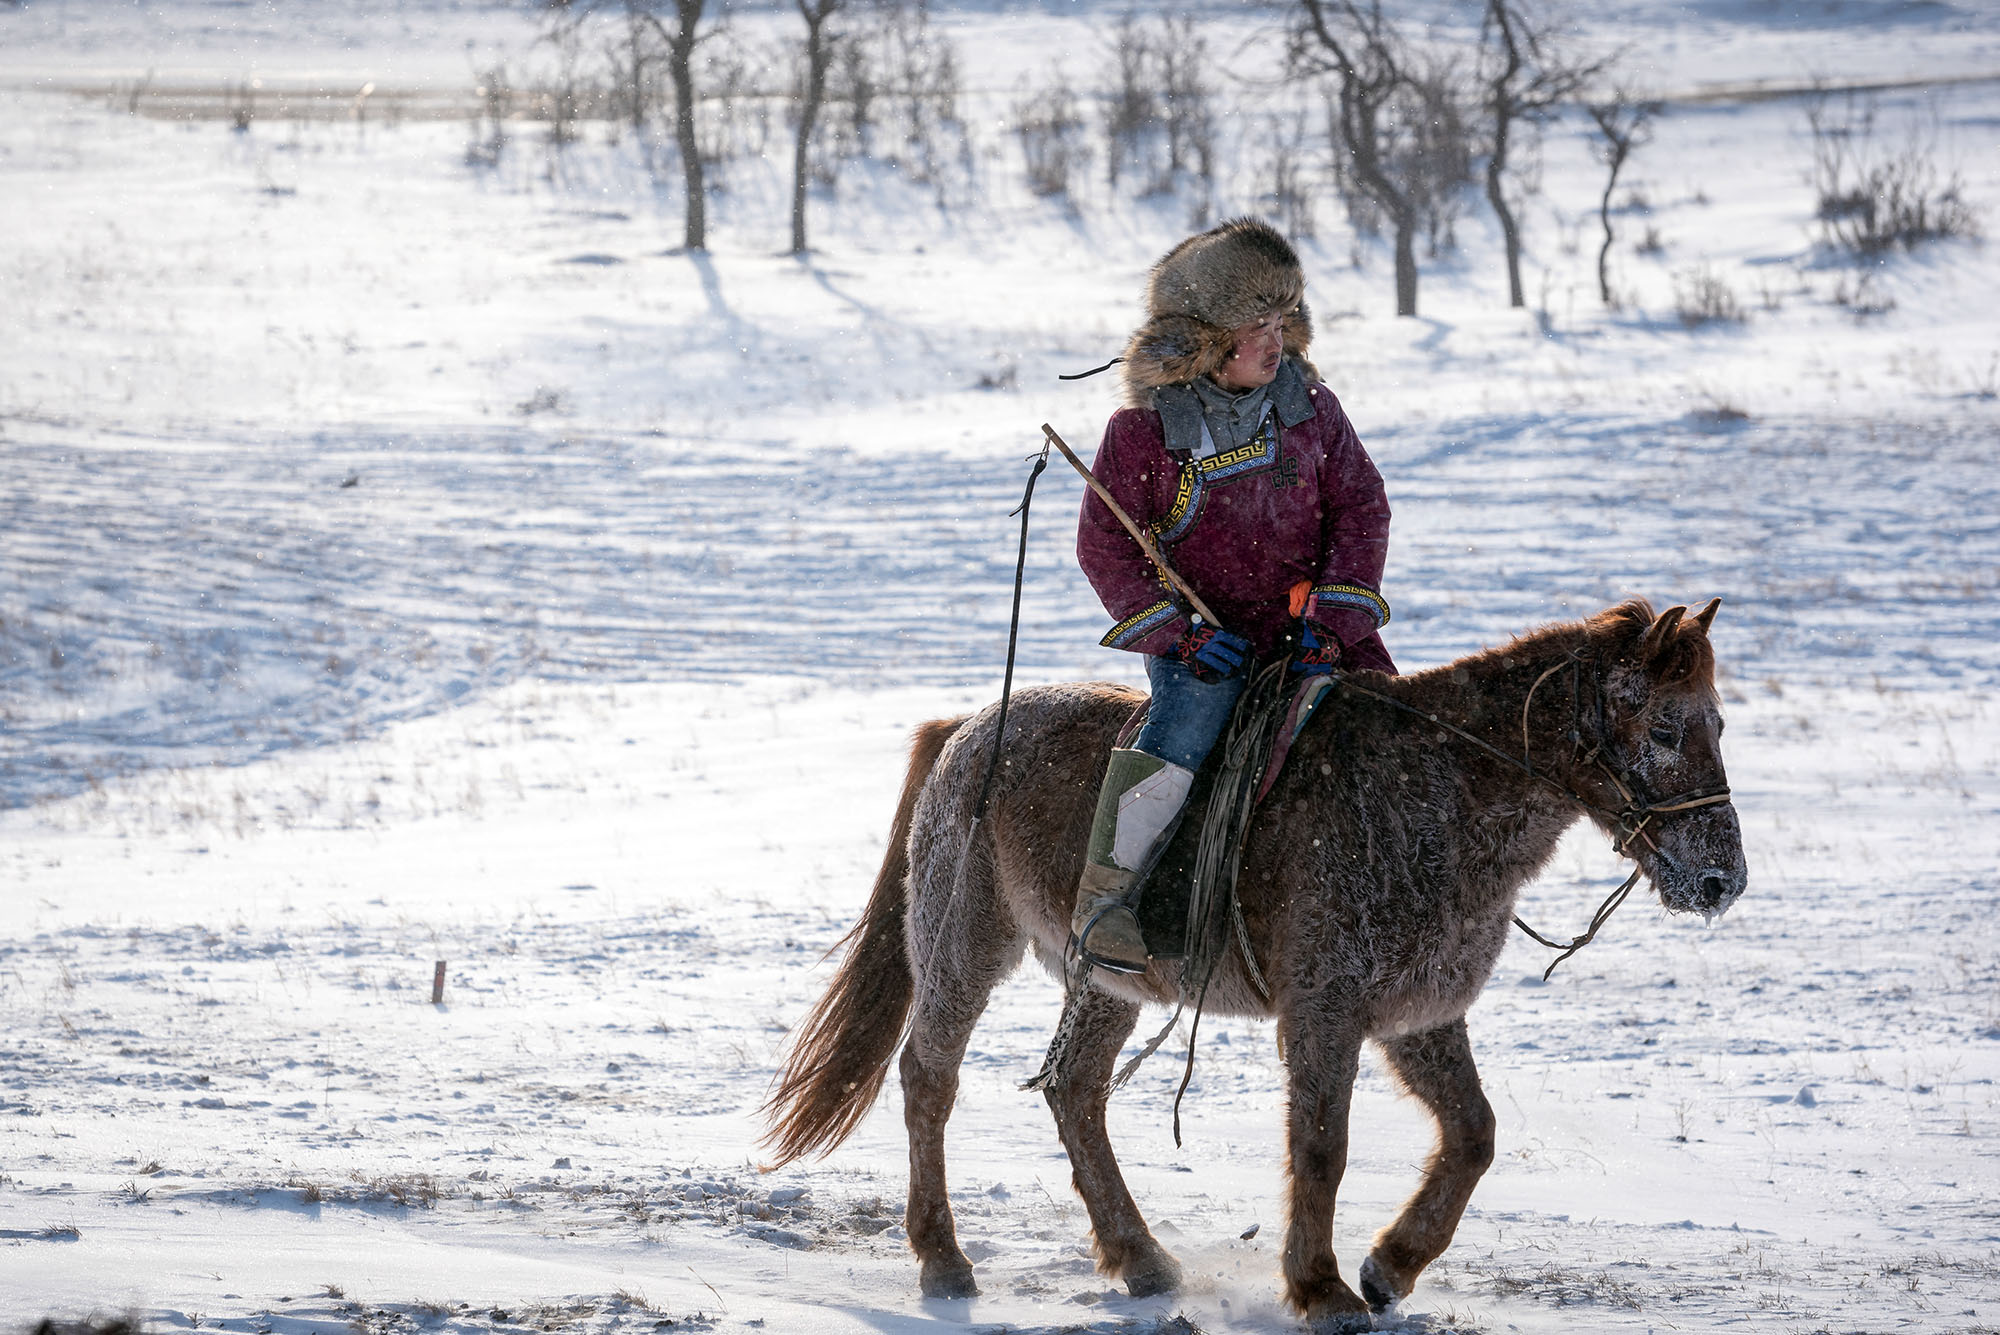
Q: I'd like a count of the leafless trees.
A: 5